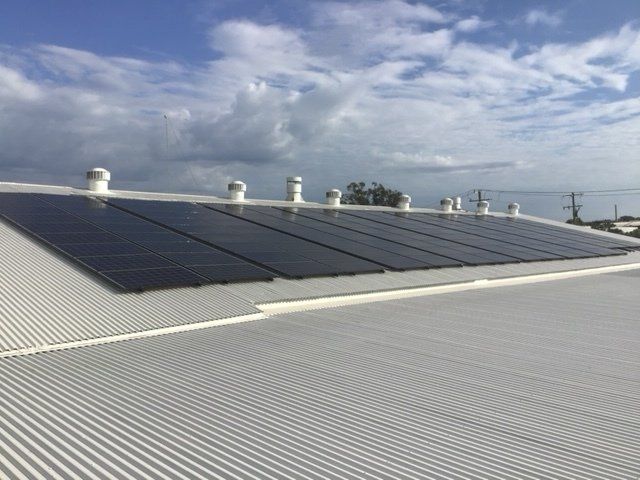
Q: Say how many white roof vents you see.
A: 9